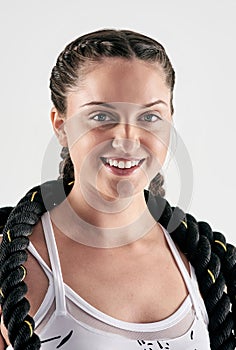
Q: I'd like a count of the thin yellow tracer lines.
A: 9